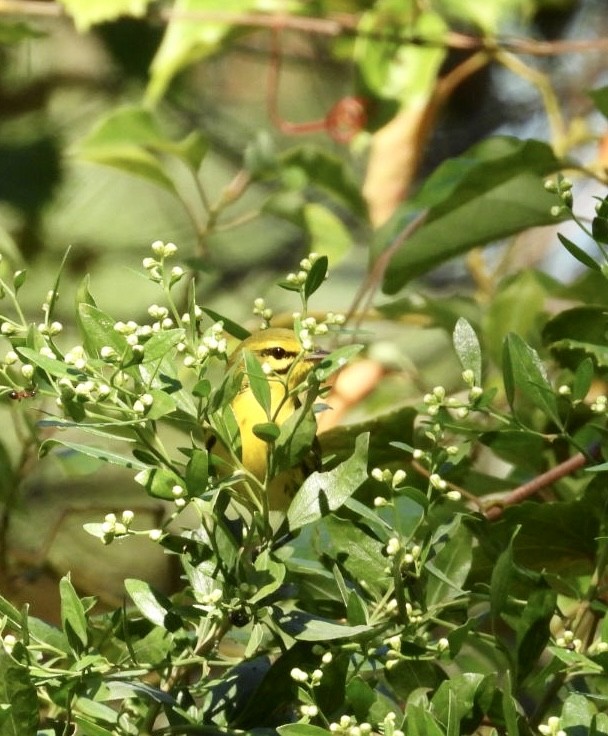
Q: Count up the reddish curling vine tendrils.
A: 1